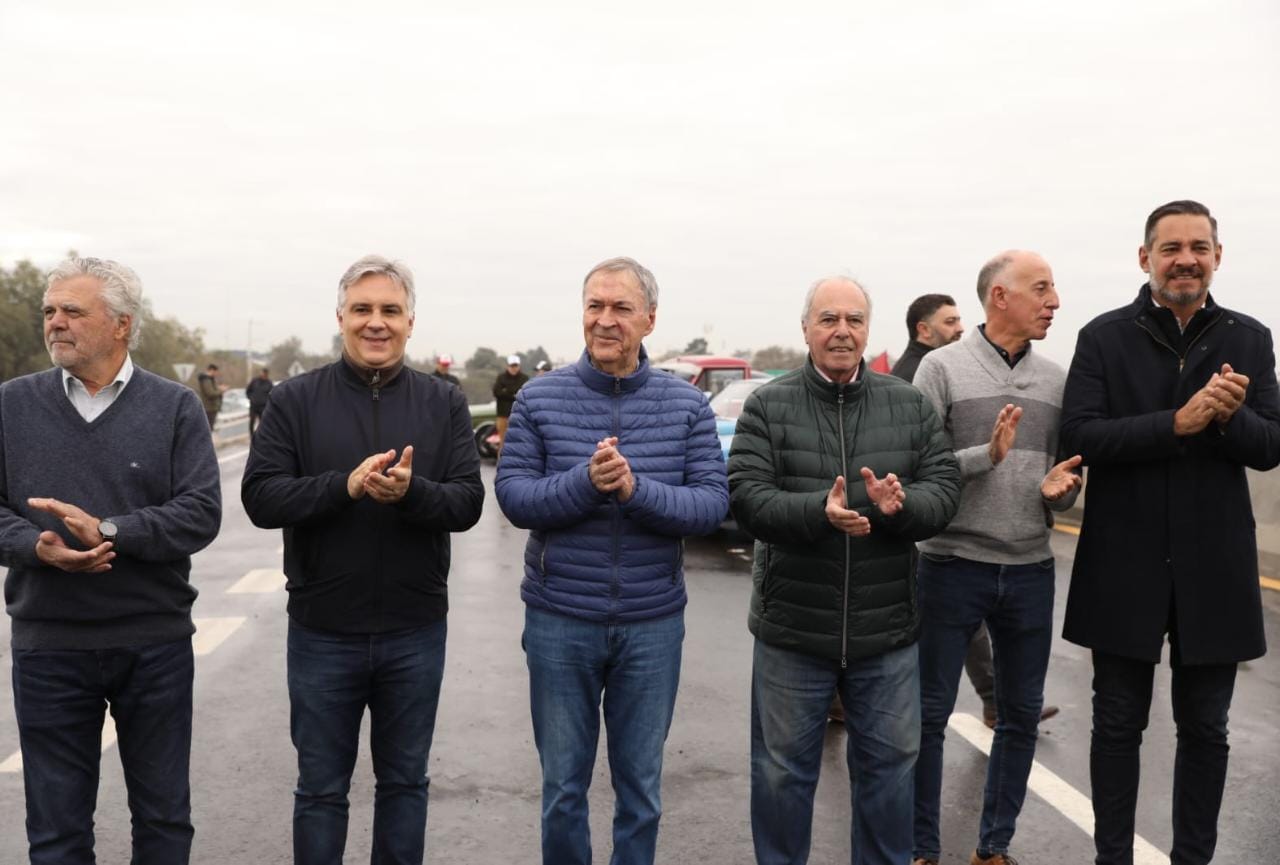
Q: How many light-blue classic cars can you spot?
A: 1